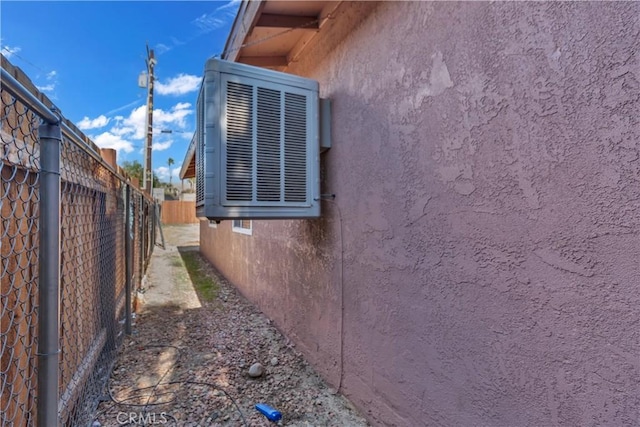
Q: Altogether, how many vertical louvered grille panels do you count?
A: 3